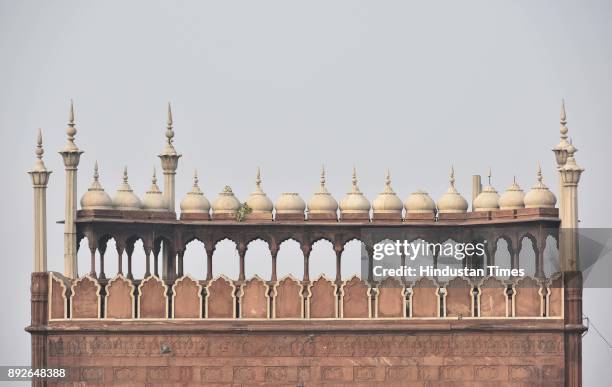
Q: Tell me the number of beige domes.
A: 15